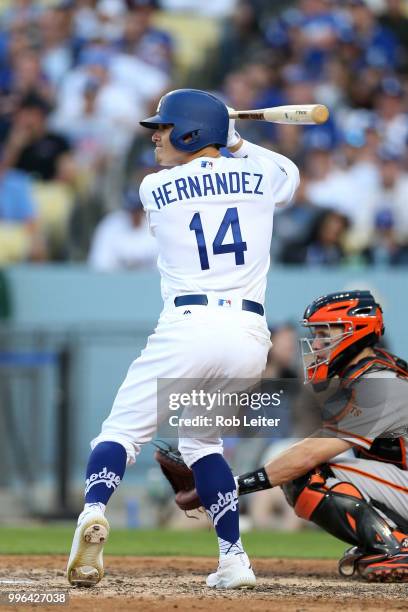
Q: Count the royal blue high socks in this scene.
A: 2